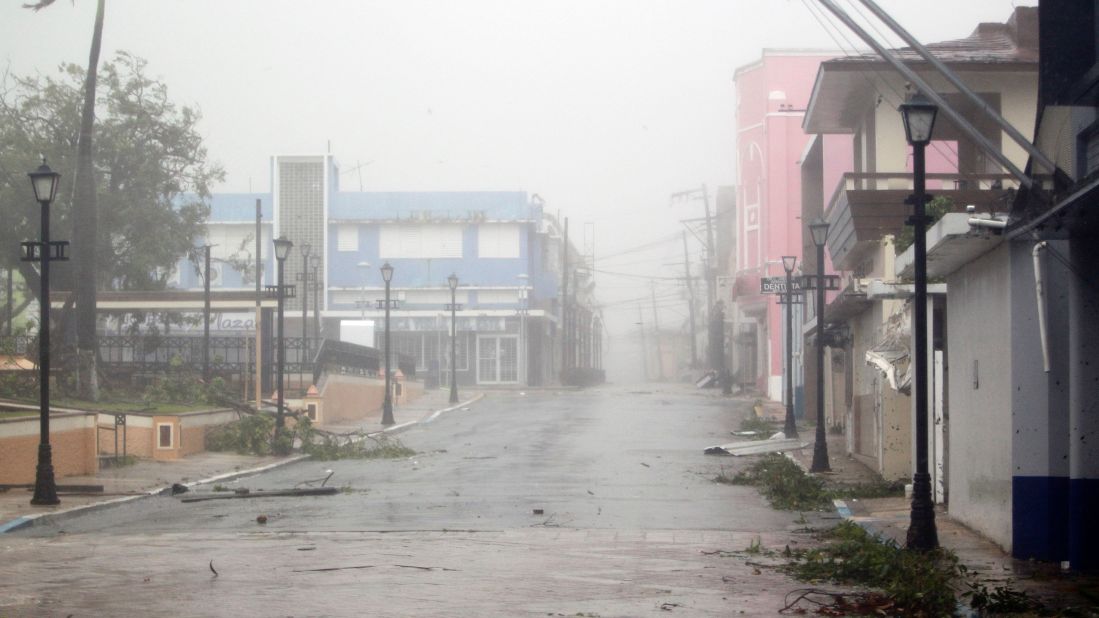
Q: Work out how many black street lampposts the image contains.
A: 9